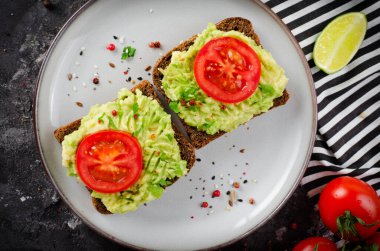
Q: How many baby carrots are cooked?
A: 0